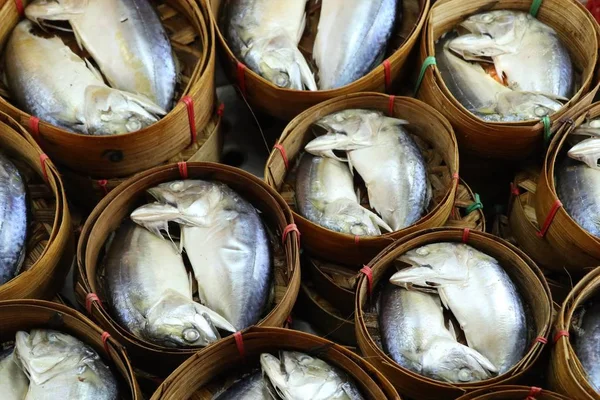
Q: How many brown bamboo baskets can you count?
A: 12